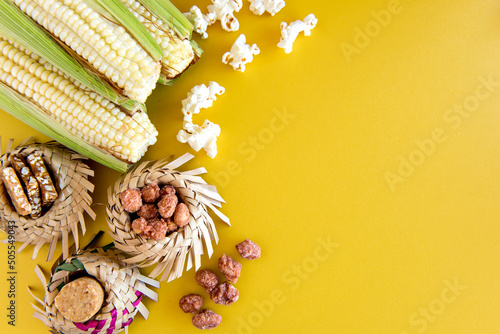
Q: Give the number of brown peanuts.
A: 15